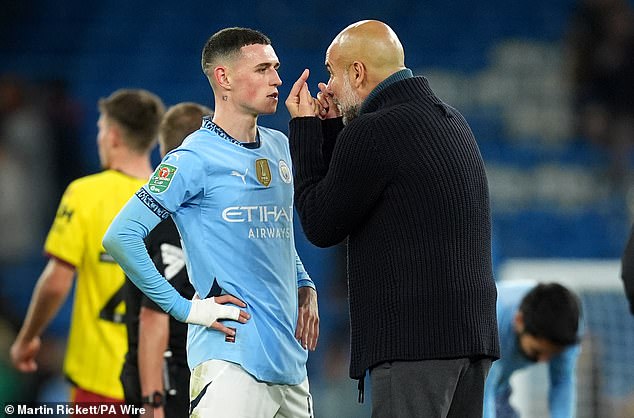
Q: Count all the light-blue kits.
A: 2